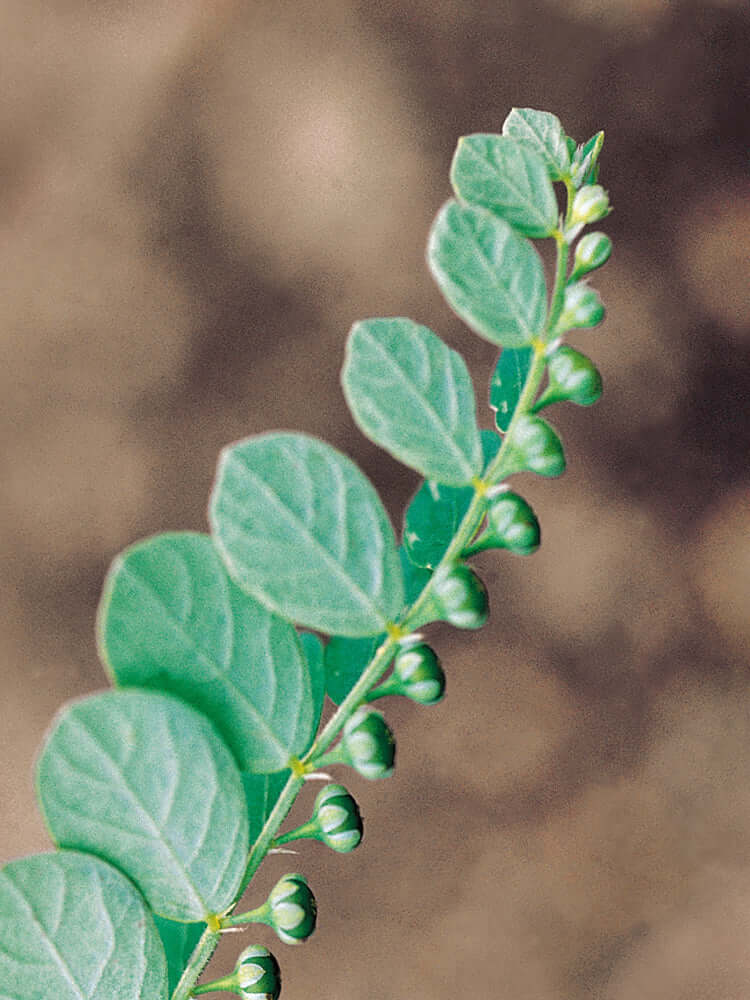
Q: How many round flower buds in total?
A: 12